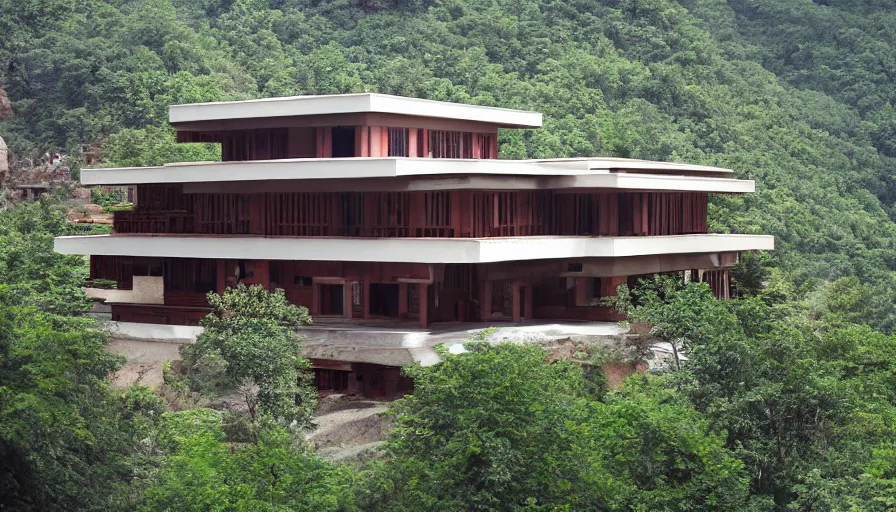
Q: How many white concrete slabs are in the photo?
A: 3